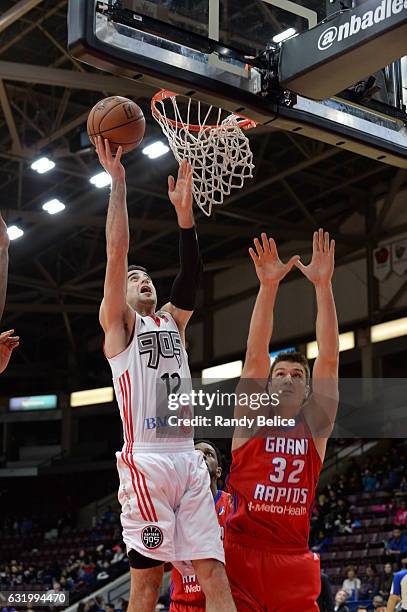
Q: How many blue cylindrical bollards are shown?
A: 0